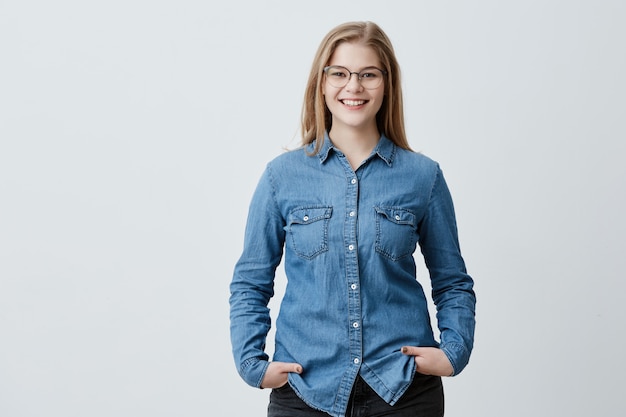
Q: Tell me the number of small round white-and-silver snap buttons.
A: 8